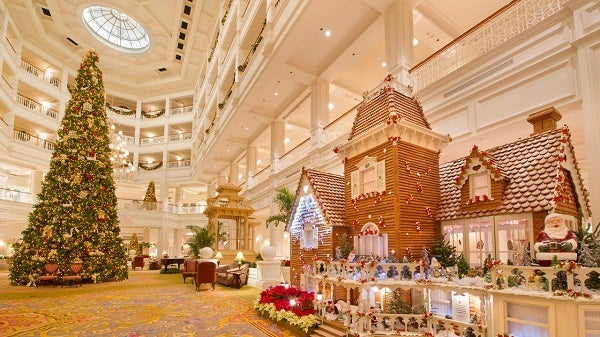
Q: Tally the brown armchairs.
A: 3